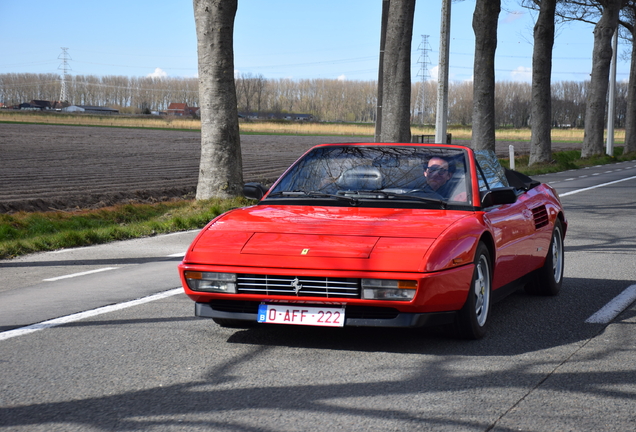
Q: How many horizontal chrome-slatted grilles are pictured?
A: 1